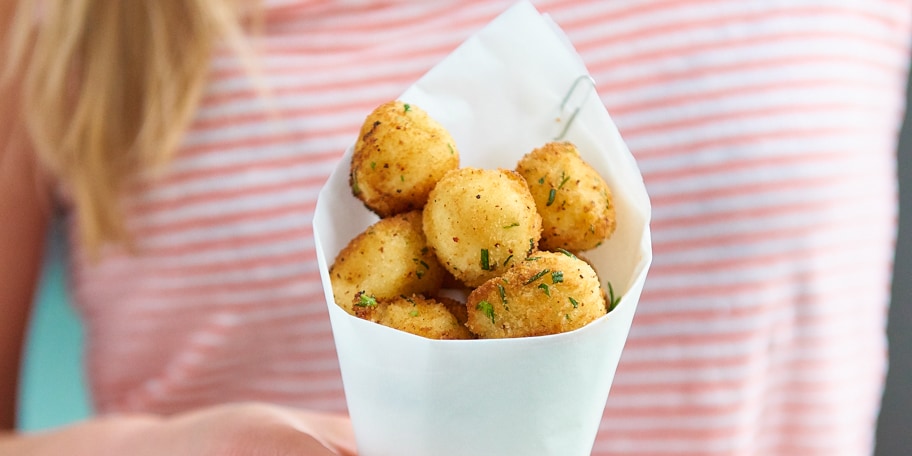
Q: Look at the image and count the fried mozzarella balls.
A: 6